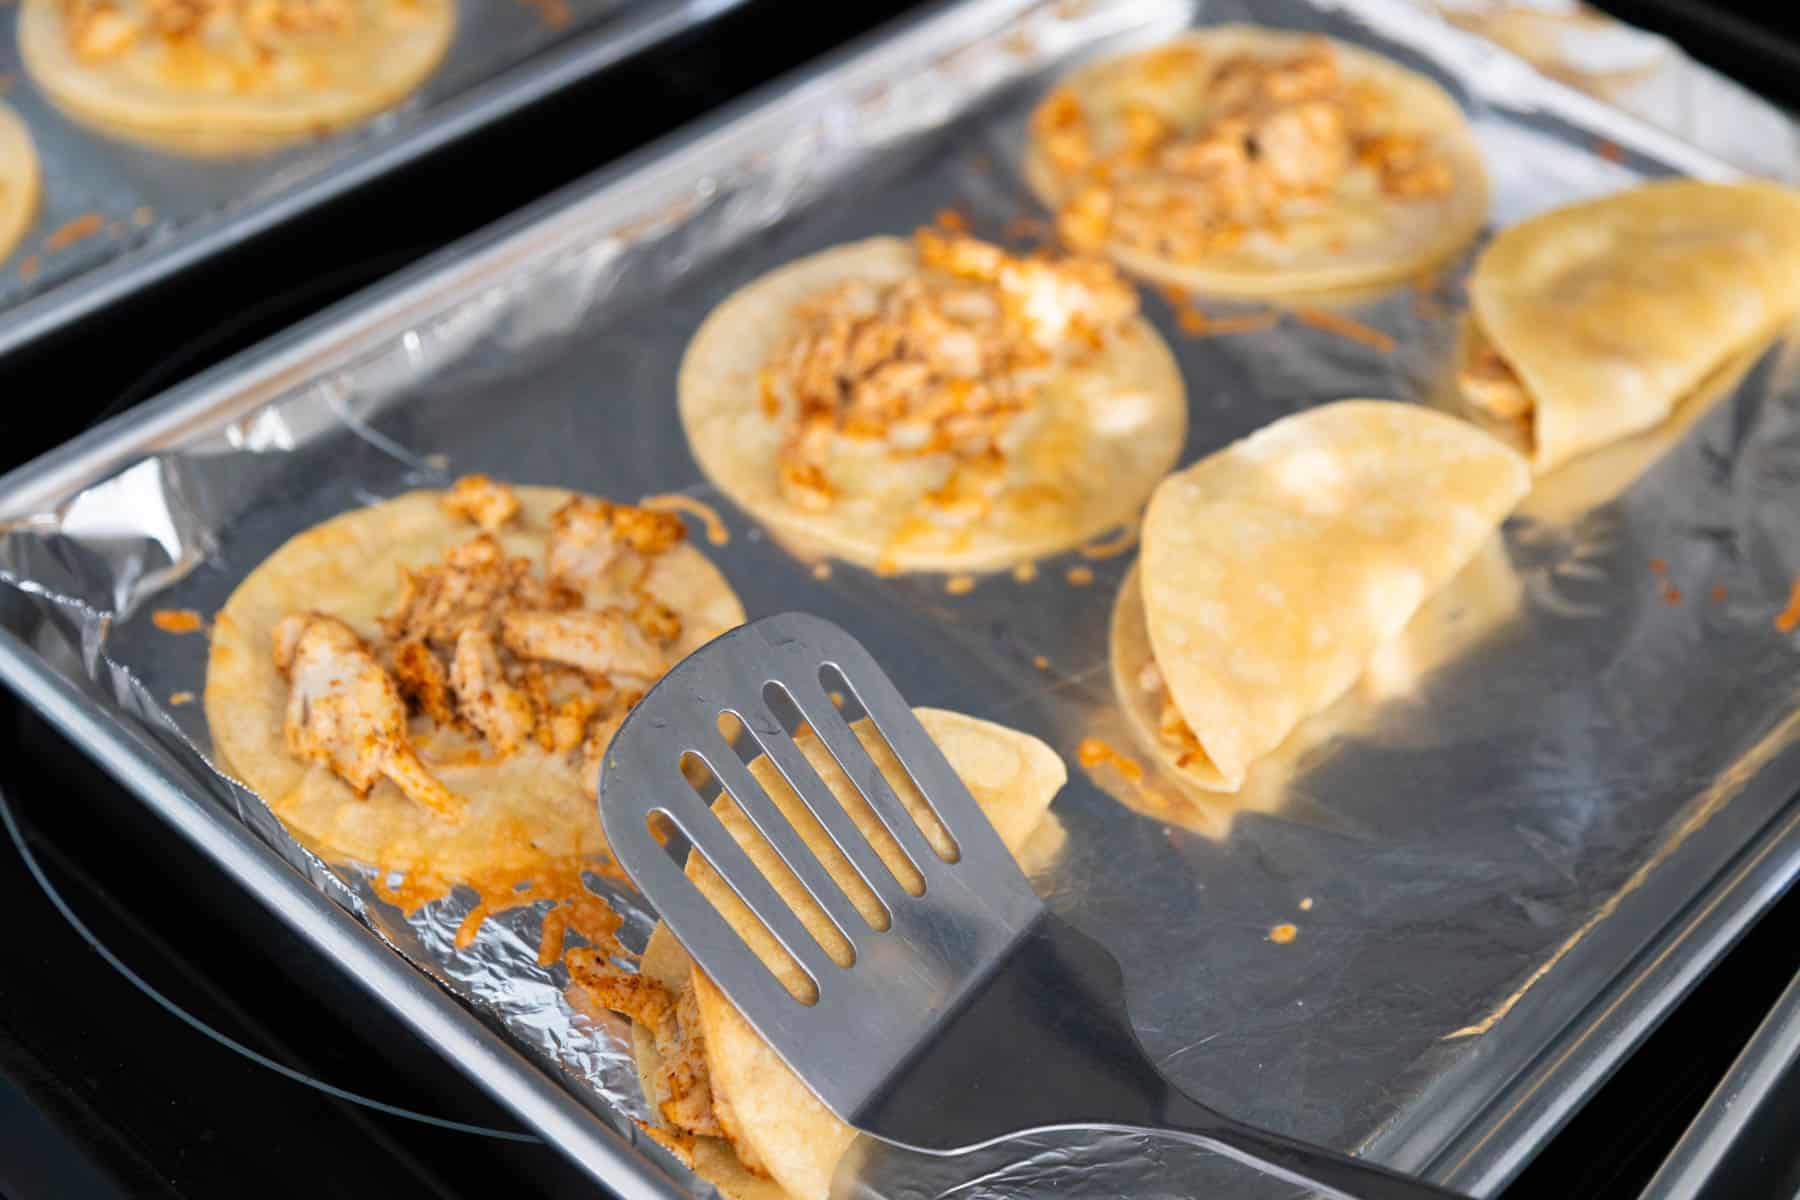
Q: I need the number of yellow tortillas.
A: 8